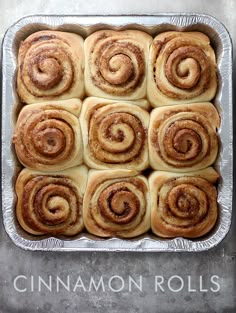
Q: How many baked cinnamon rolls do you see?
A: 9